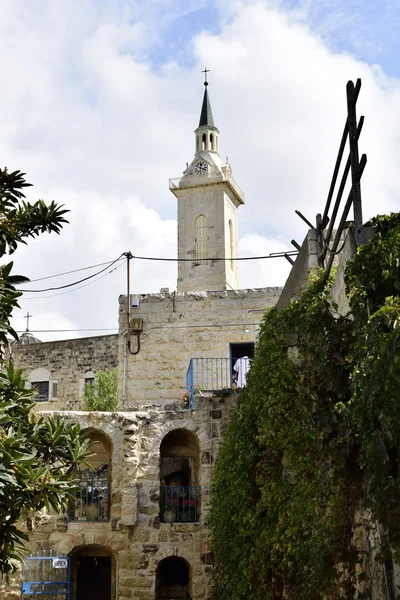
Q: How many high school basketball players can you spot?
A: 0